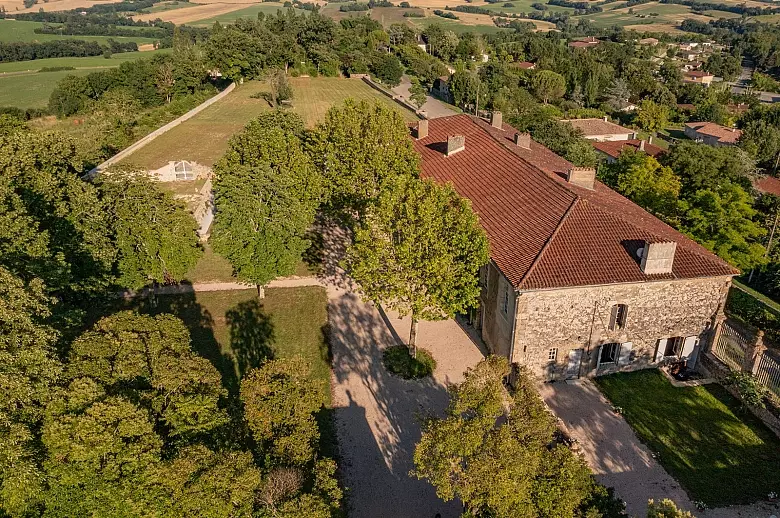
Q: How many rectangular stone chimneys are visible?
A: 6